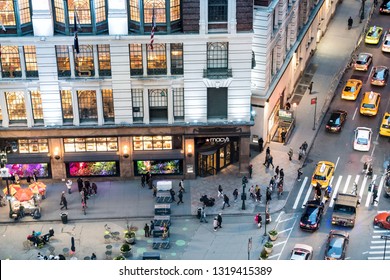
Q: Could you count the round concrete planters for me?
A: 6